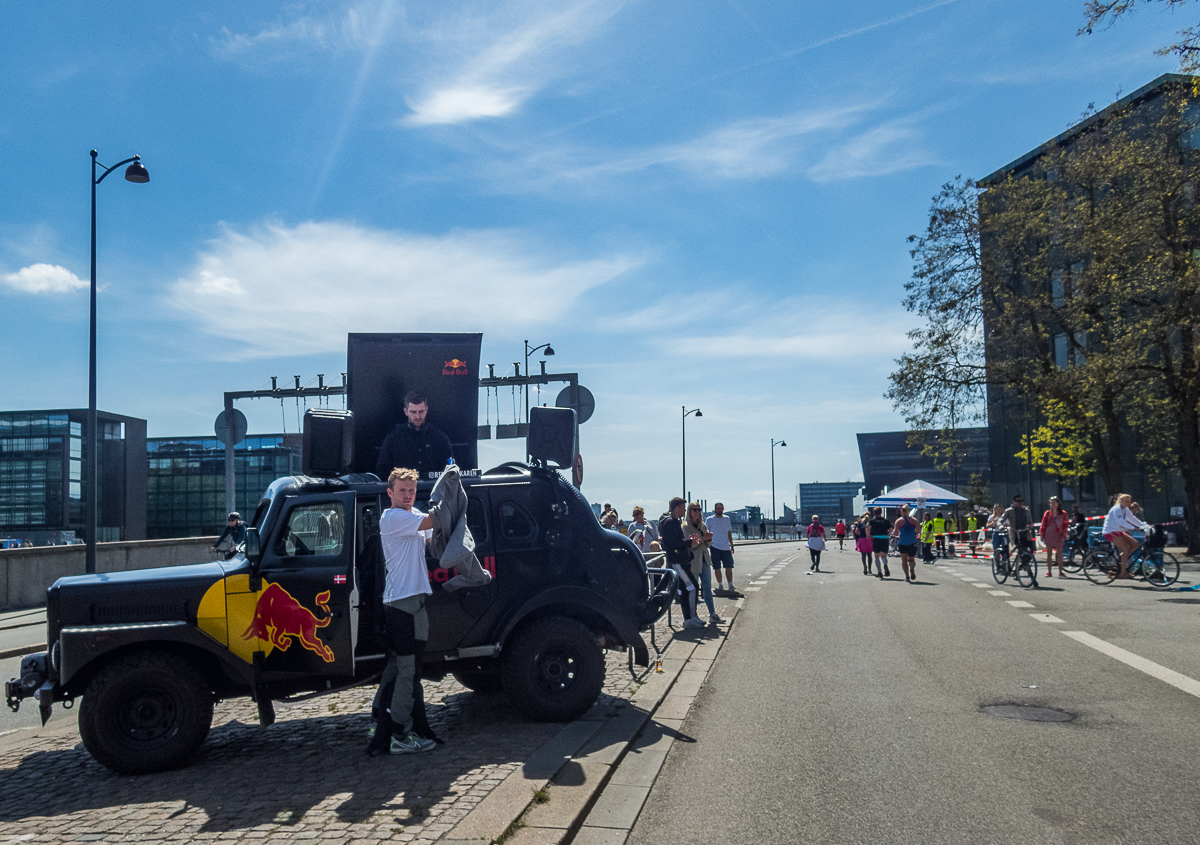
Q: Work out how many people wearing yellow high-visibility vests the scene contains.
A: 4